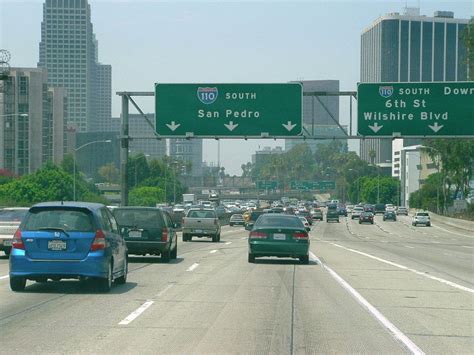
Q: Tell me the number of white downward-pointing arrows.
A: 5